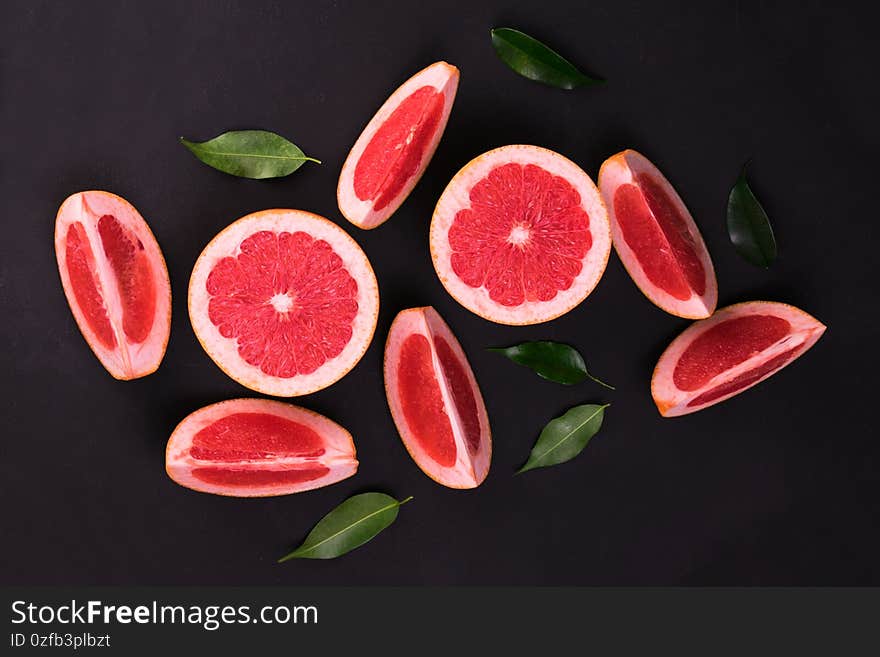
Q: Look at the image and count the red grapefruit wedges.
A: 6